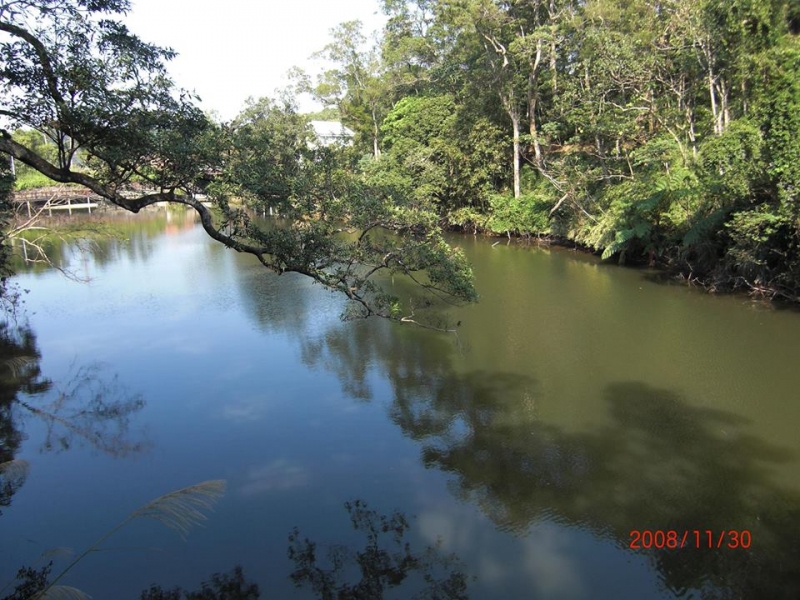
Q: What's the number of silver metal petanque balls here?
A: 0